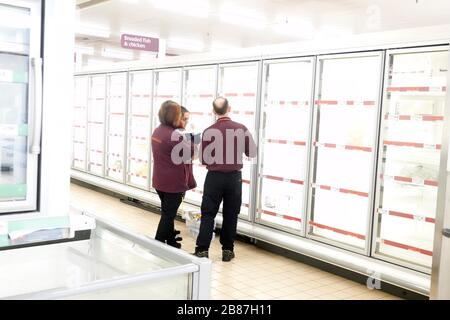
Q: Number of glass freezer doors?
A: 11